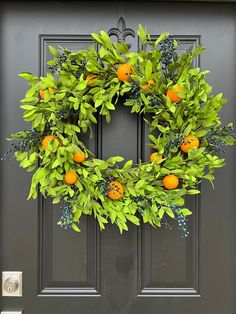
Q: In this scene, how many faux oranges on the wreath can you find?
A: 12